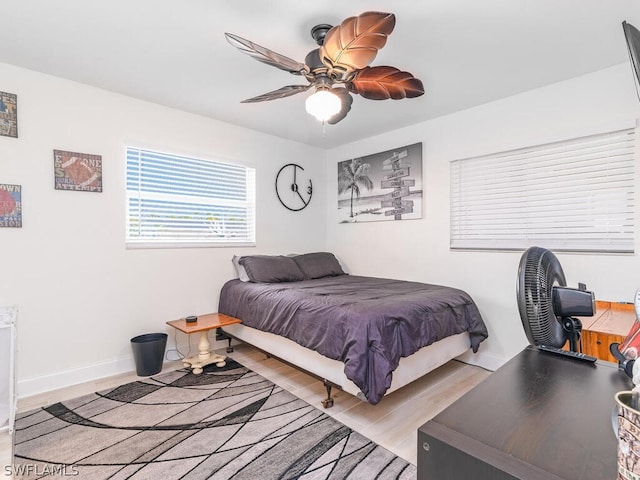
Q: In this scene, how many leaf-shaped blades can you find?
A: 5